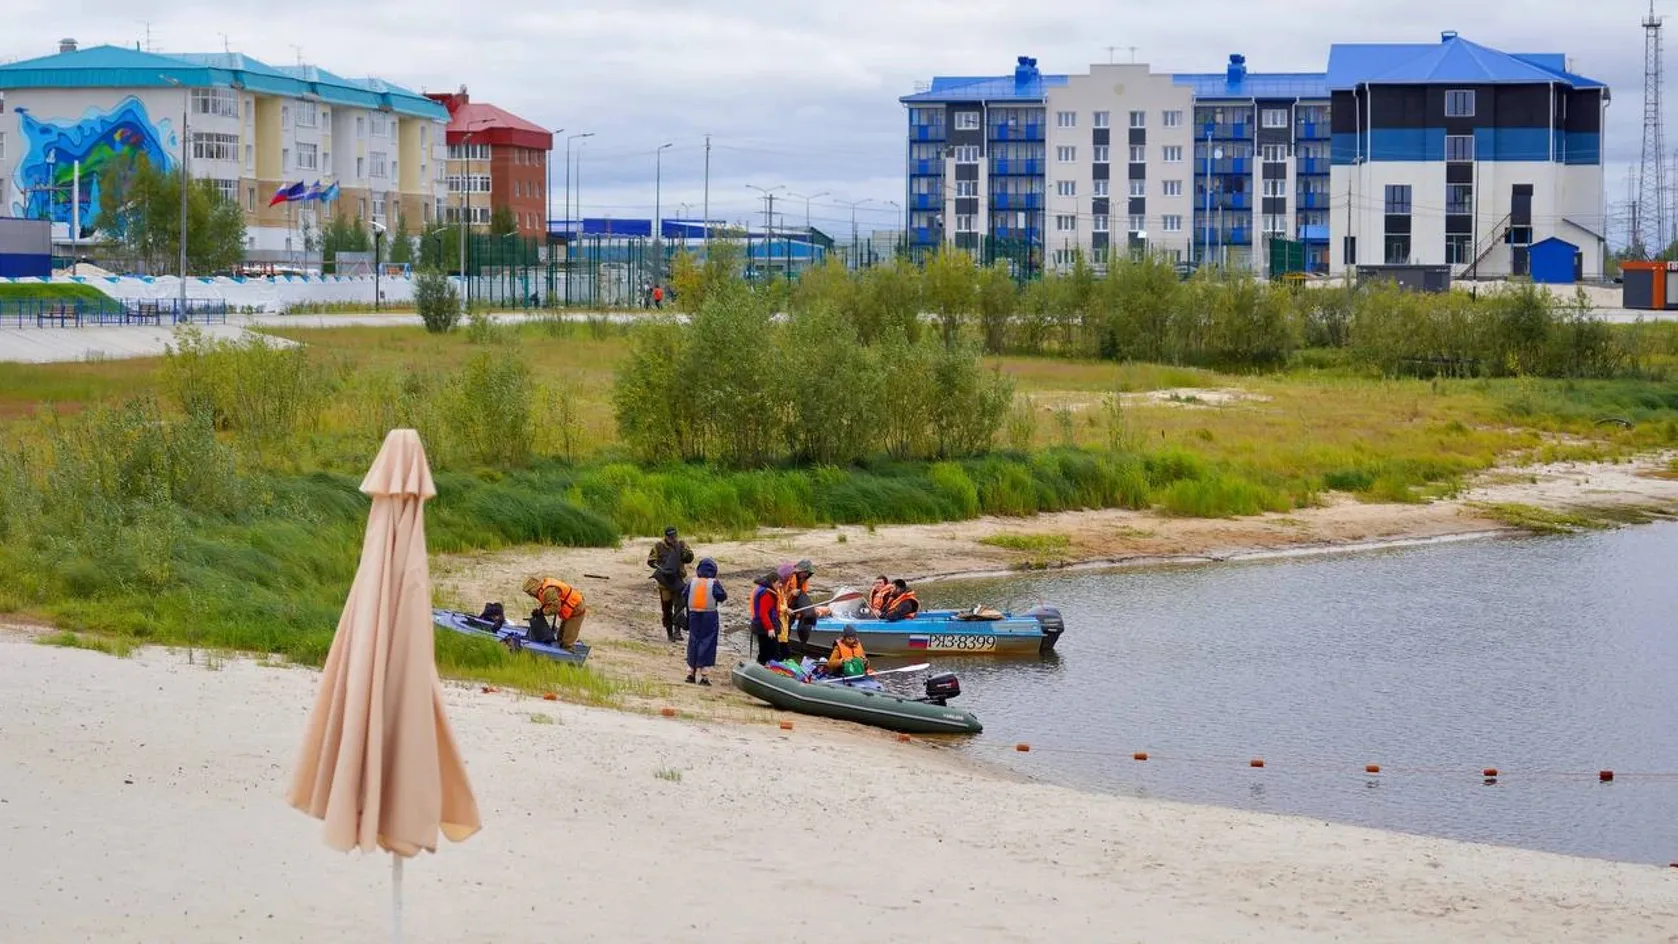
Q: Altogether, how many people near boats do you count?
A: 9